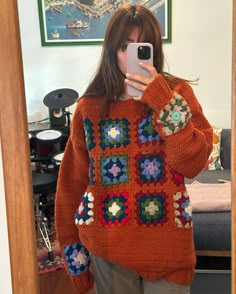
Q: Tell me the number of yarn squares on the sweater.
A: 13